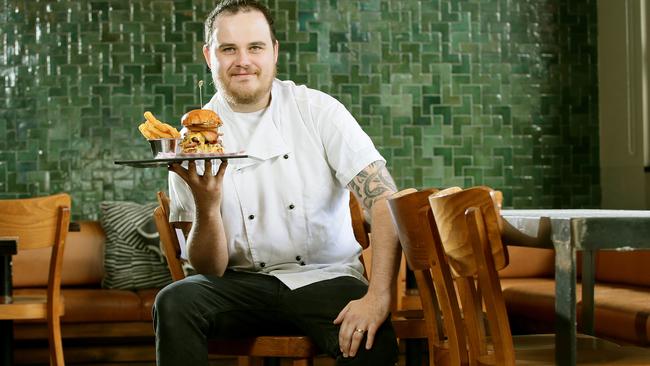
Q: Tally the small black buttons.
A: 6